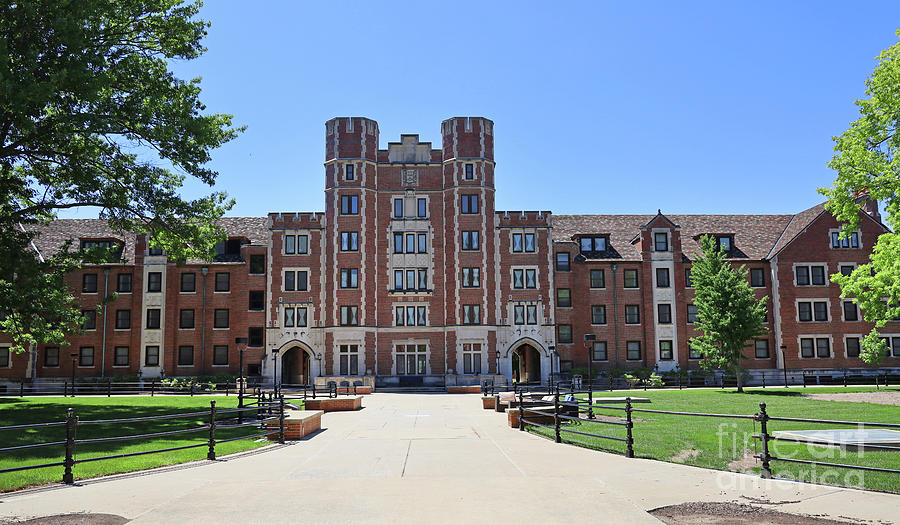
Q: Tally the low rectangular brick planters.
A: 6